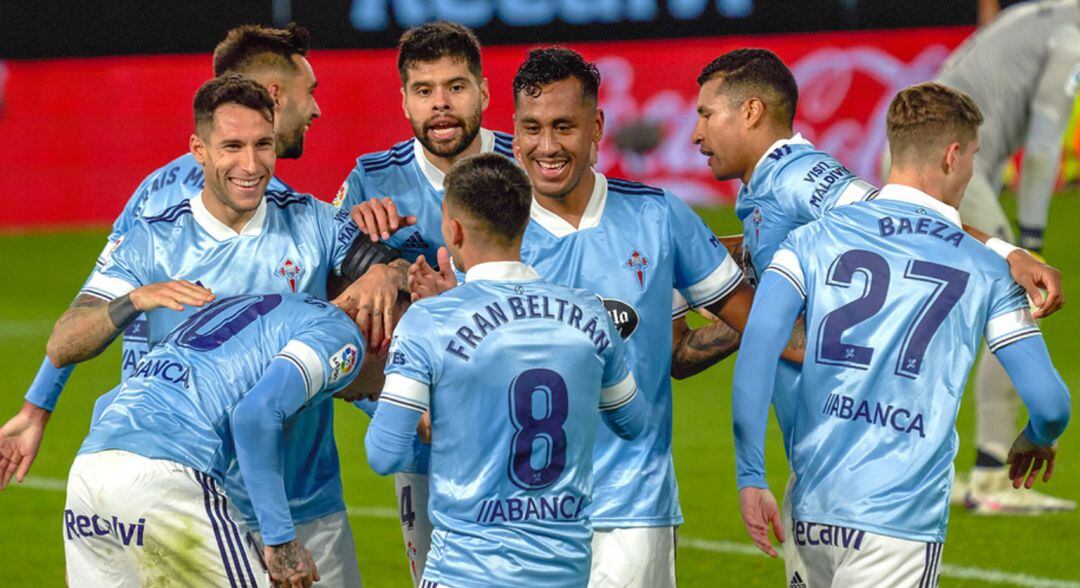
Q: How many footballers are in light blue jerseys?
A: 8